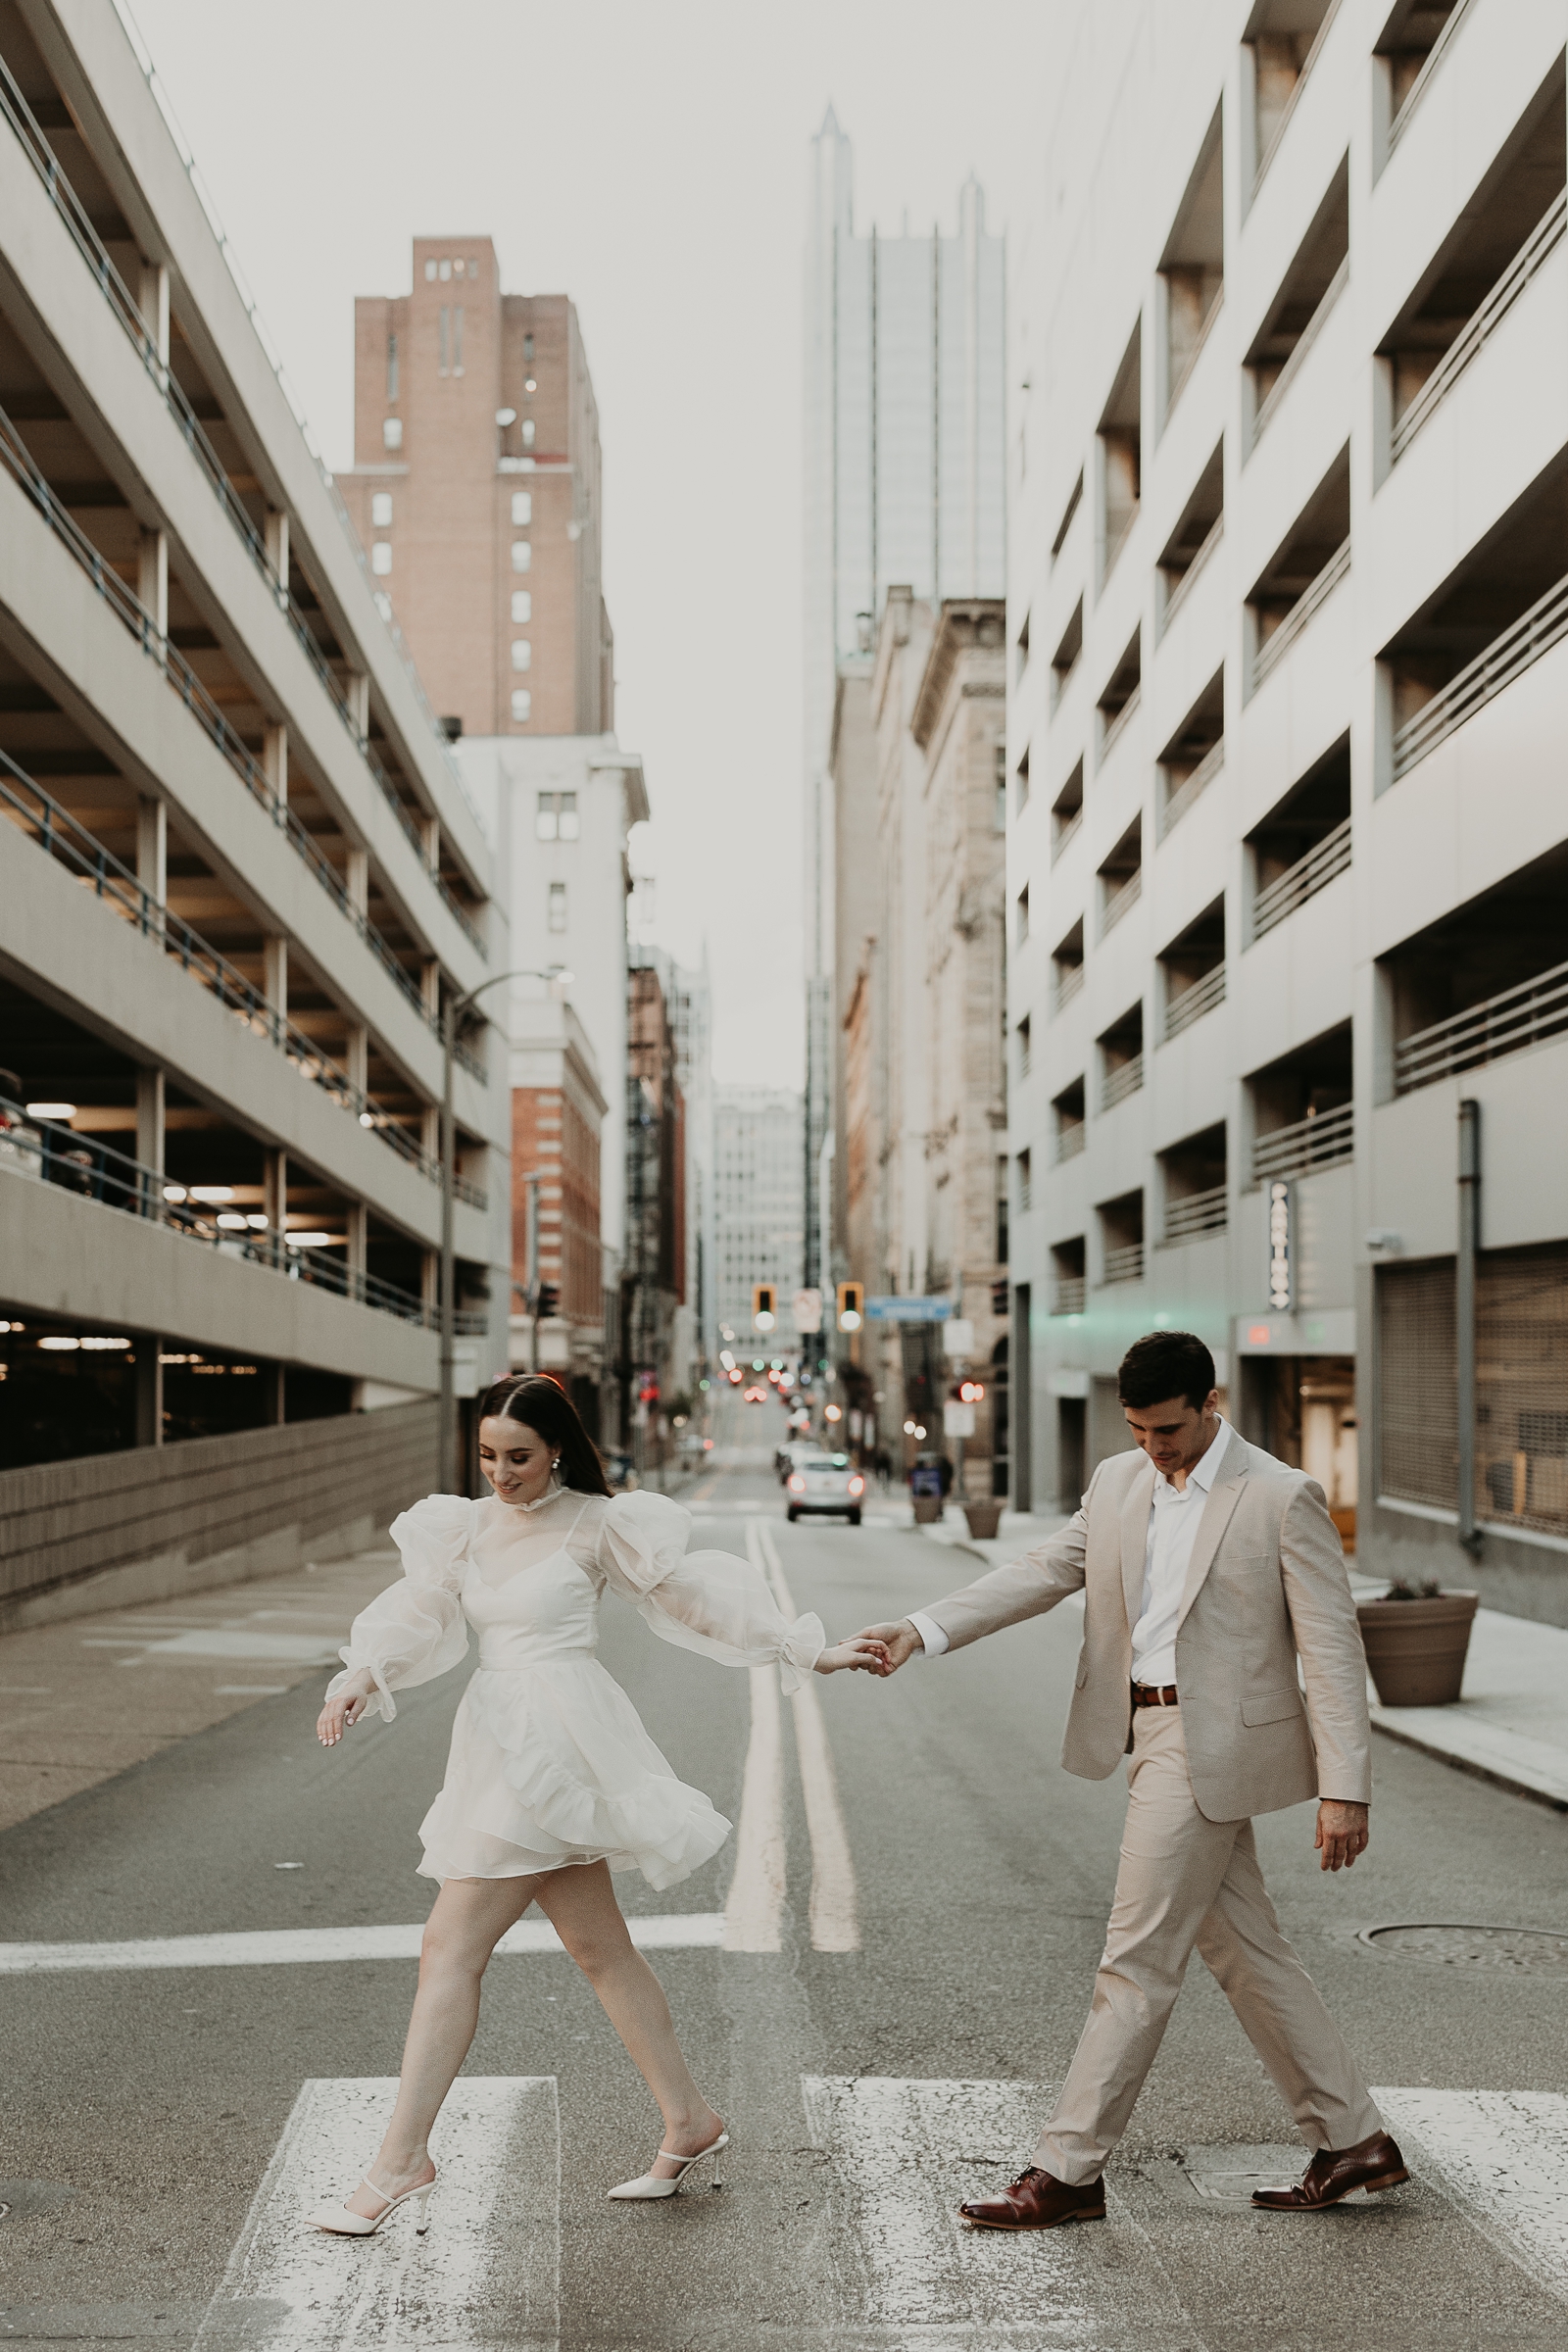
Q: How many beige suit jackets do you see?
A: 1